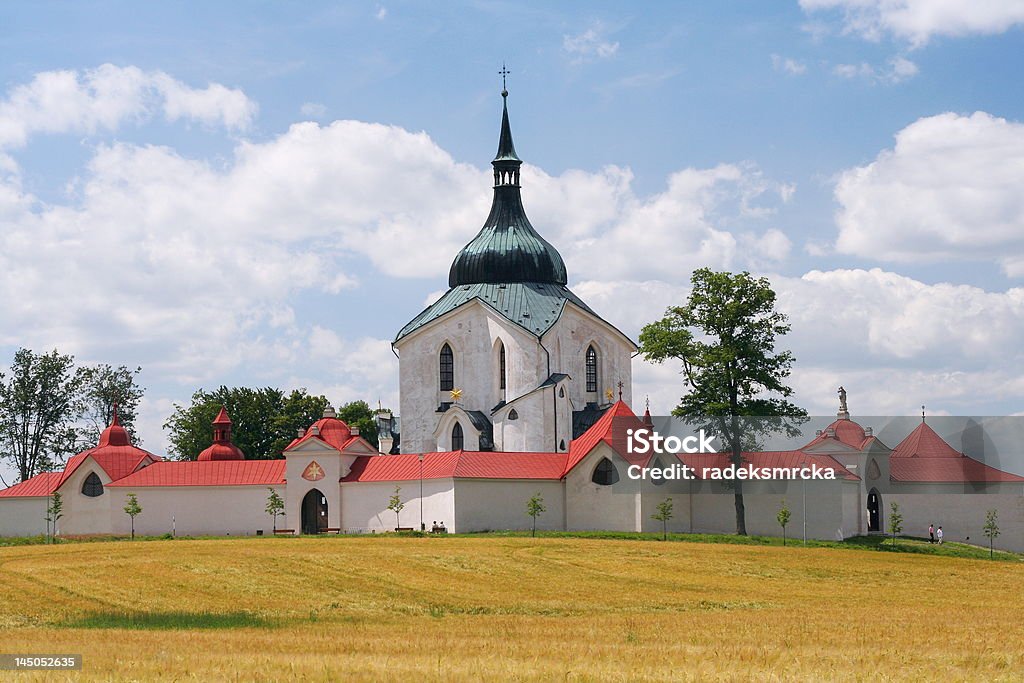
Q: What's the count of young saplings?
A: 9